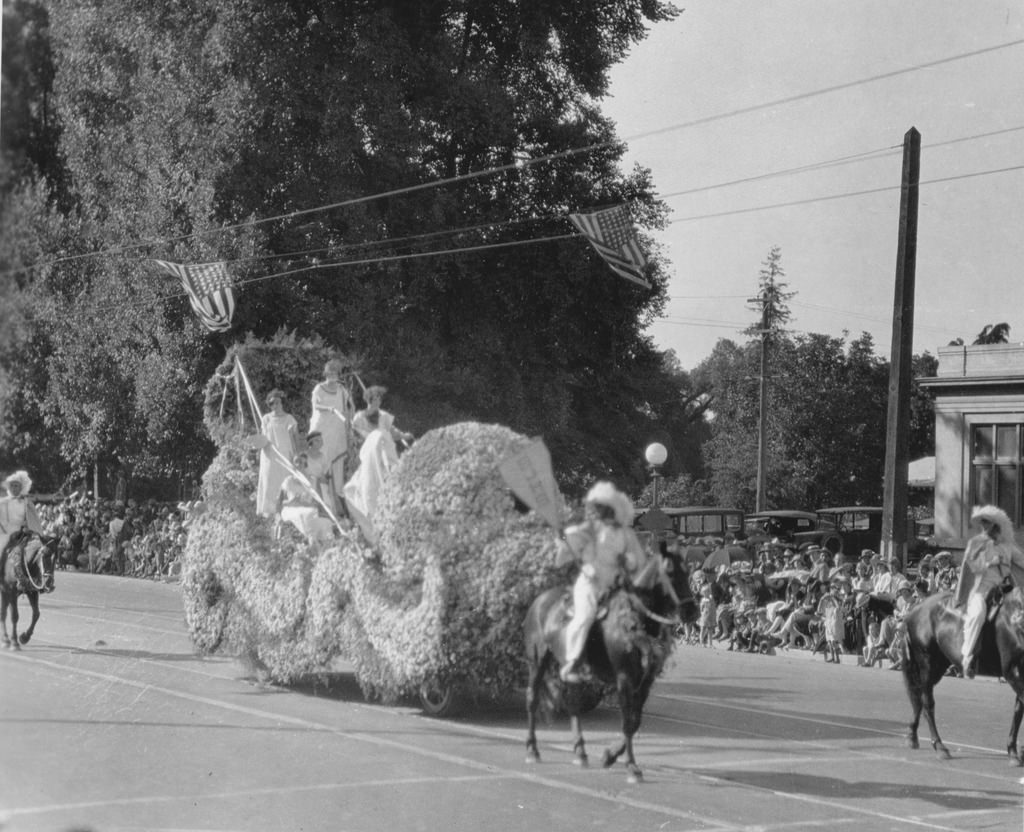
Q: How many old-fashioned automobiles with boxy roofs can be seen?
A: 3